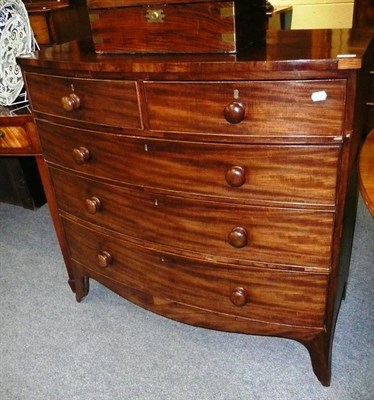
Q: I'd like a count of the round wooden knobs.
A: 8